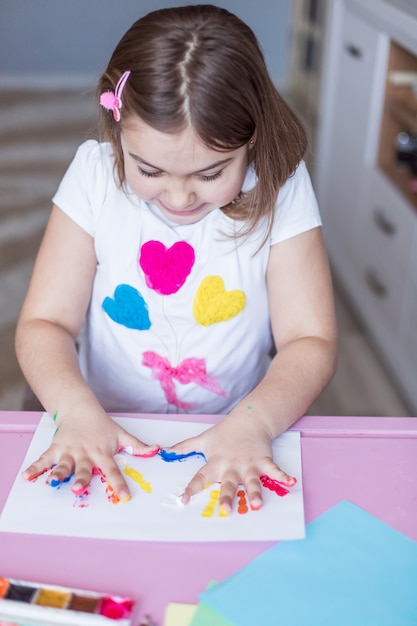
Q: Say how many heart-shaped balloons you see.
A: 3